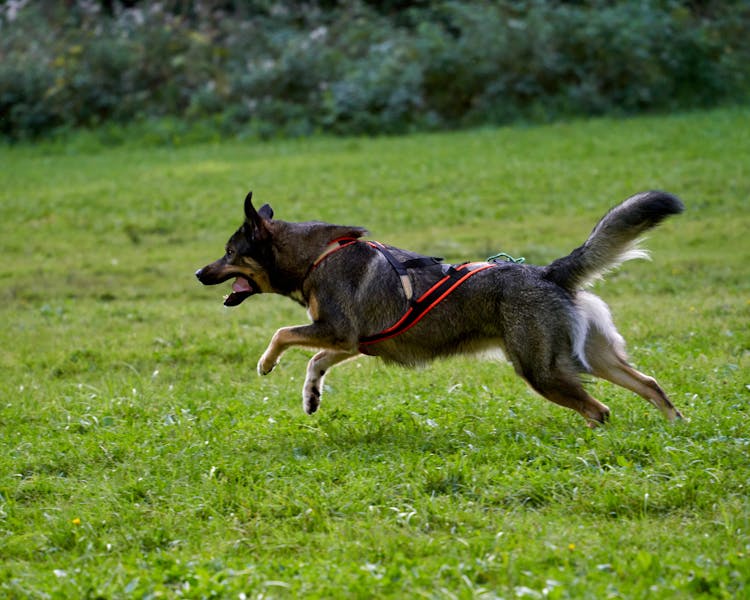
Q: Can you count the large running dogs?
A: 1